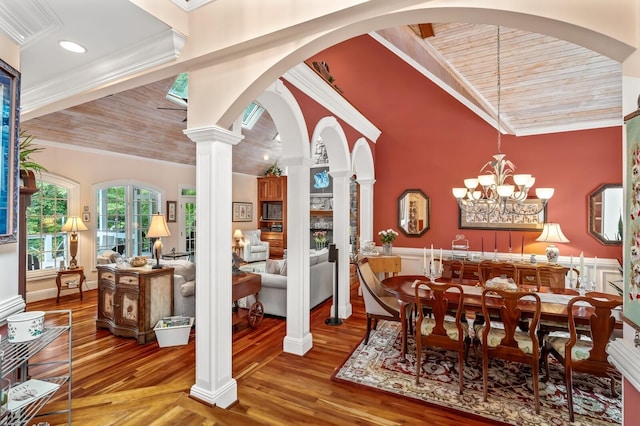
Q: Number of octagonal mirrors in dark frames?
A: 2